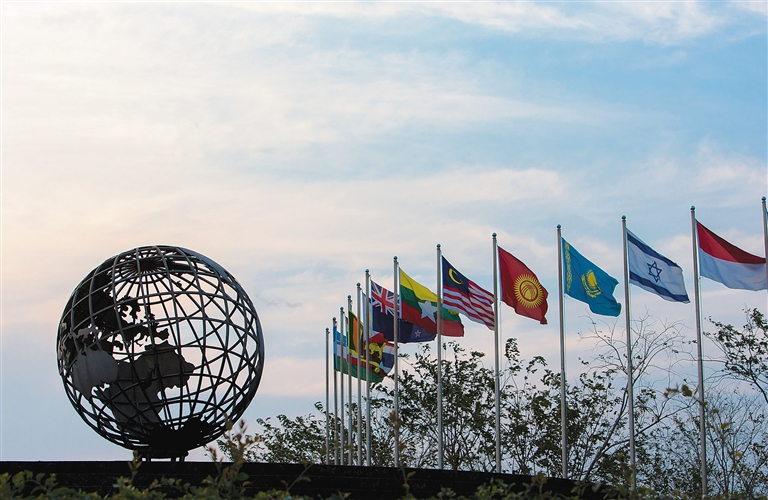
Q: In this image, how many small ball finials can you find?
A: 13